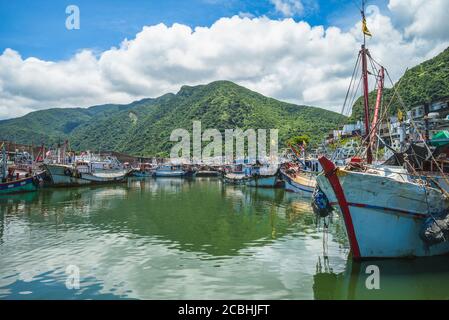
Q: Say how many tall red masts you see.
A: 2